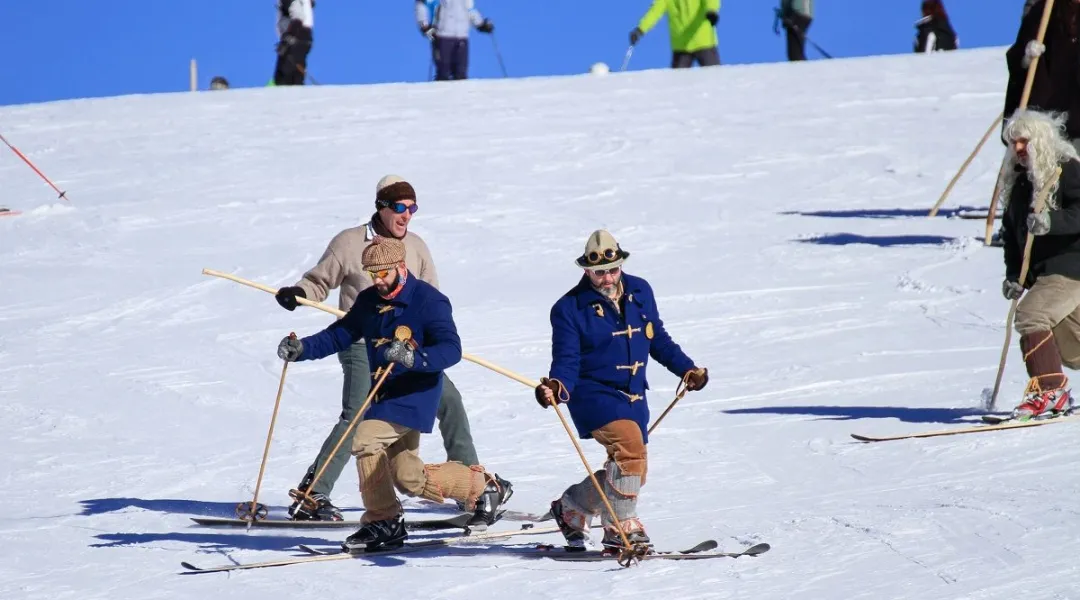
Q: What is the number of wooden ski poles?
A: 8